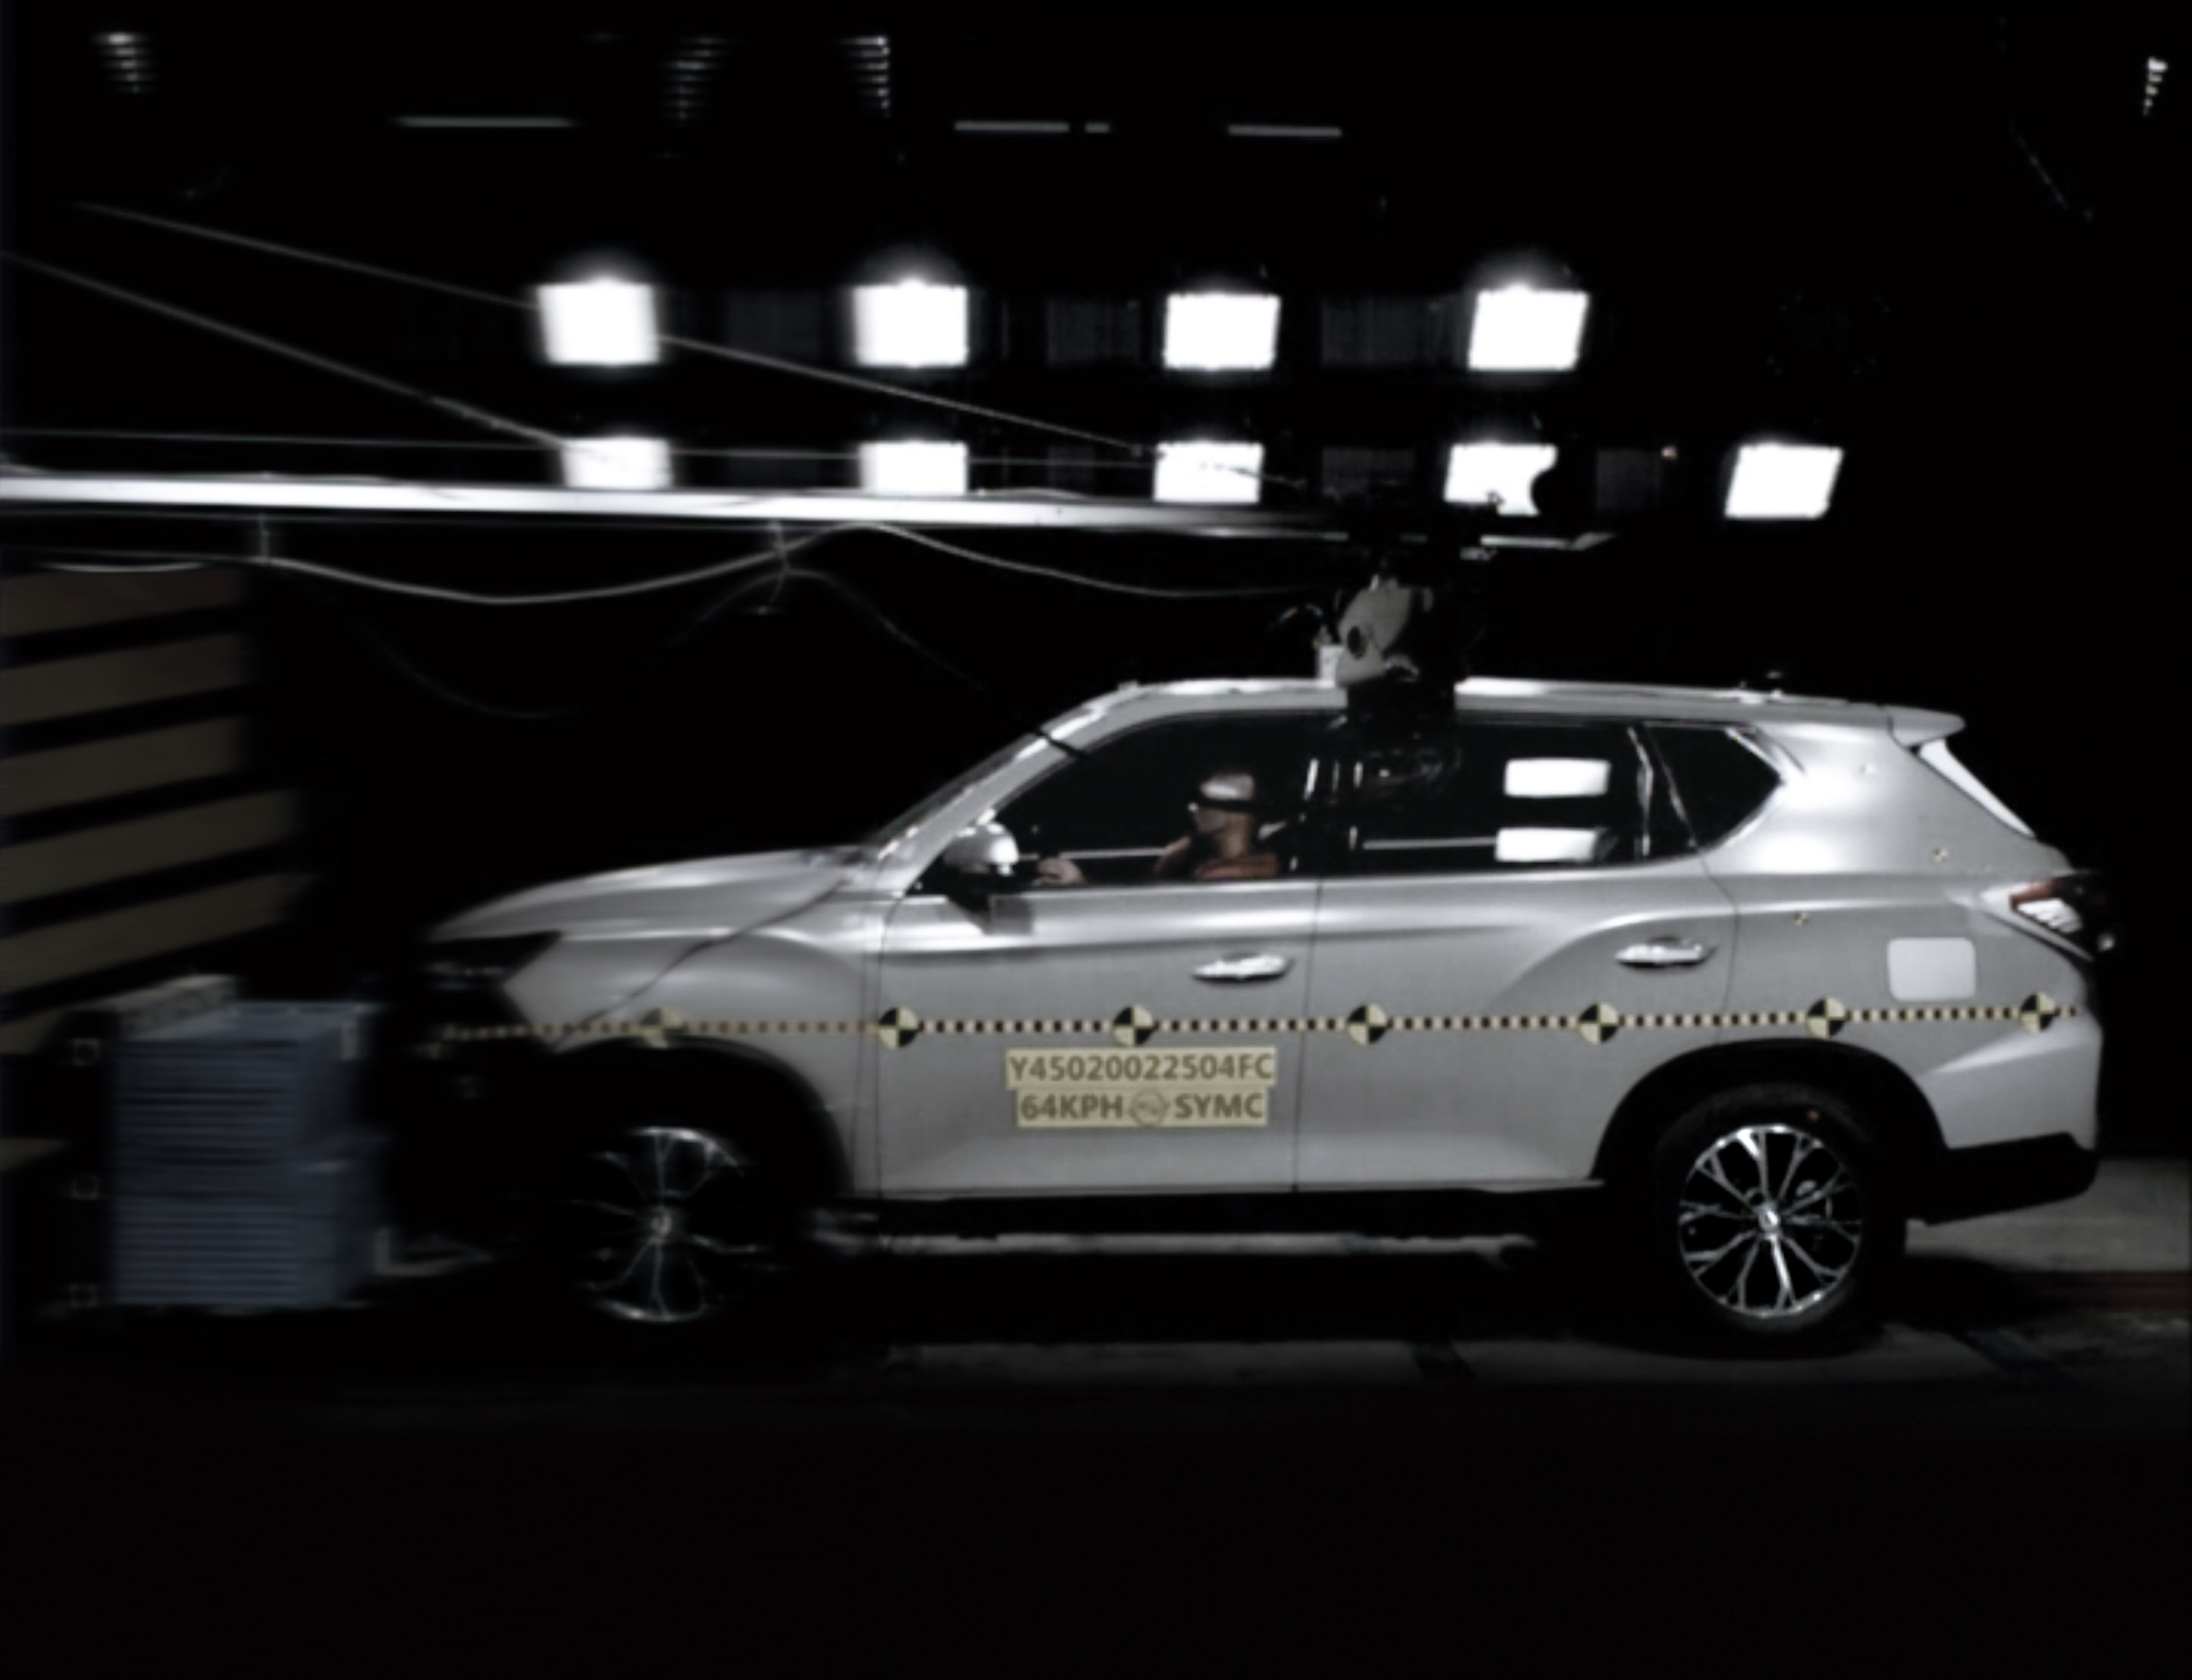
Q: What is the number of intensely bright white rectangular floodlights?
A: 9